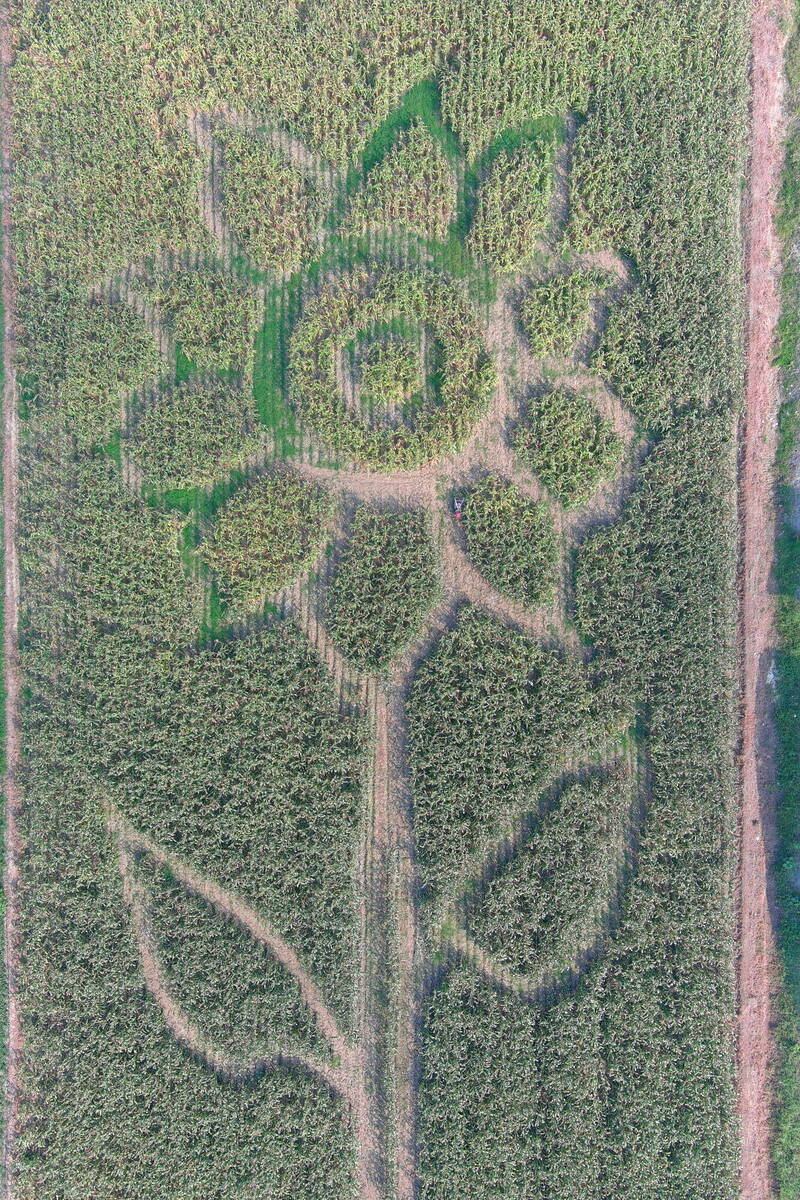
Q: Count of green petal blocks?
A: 10